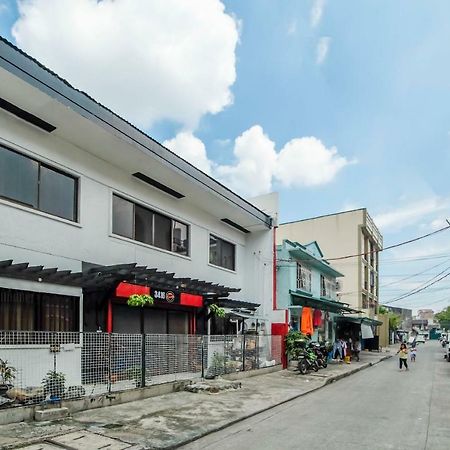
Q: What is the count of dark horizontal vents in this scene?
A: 3